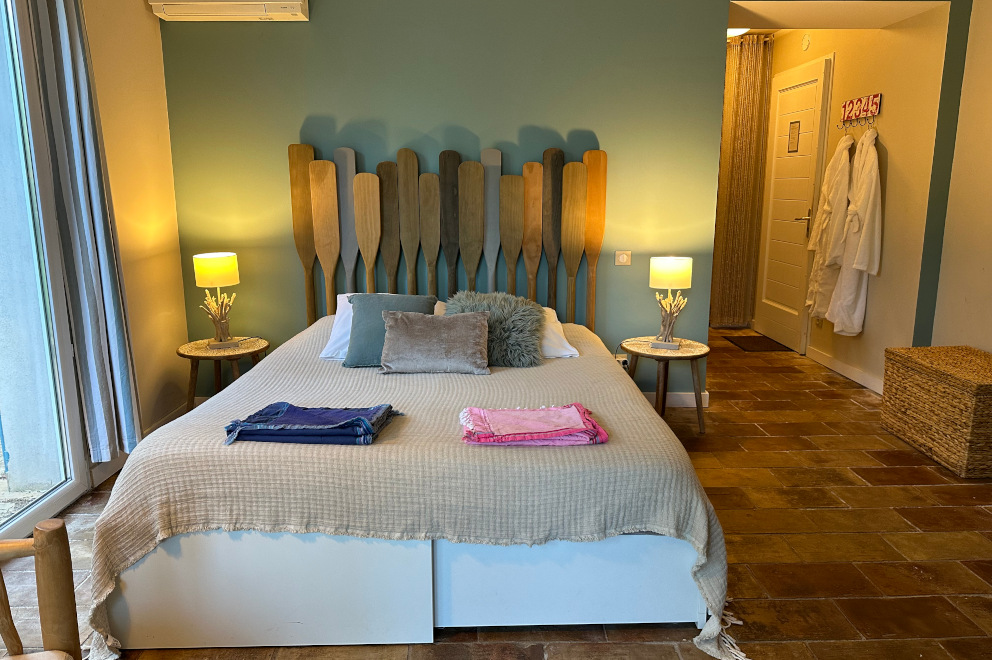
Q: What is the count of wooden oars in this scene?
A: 15